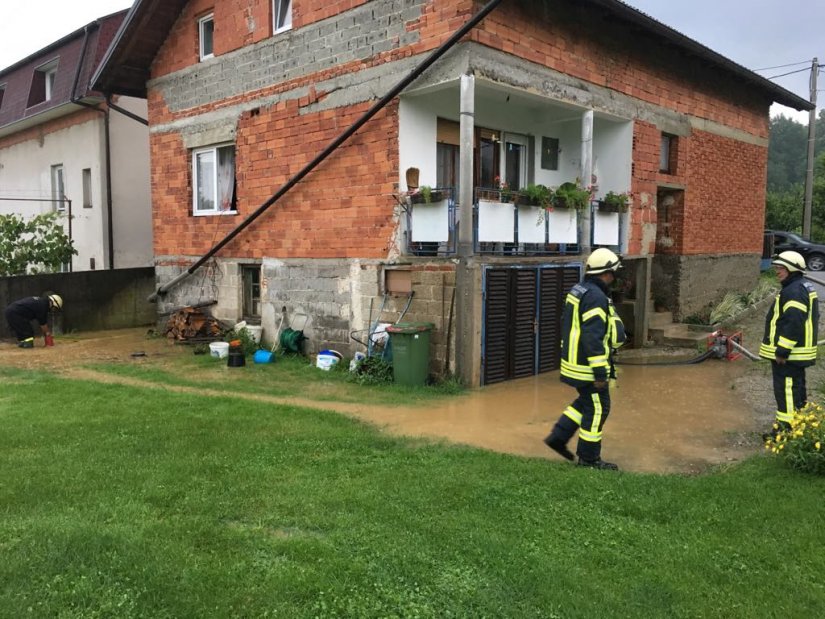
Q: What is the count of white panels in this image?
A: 5